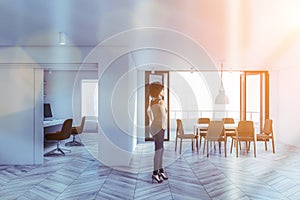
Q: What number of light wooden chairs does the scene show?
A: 6